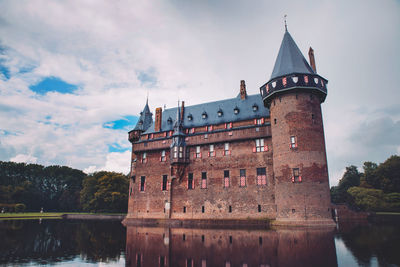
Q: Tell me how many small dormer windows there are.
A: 6